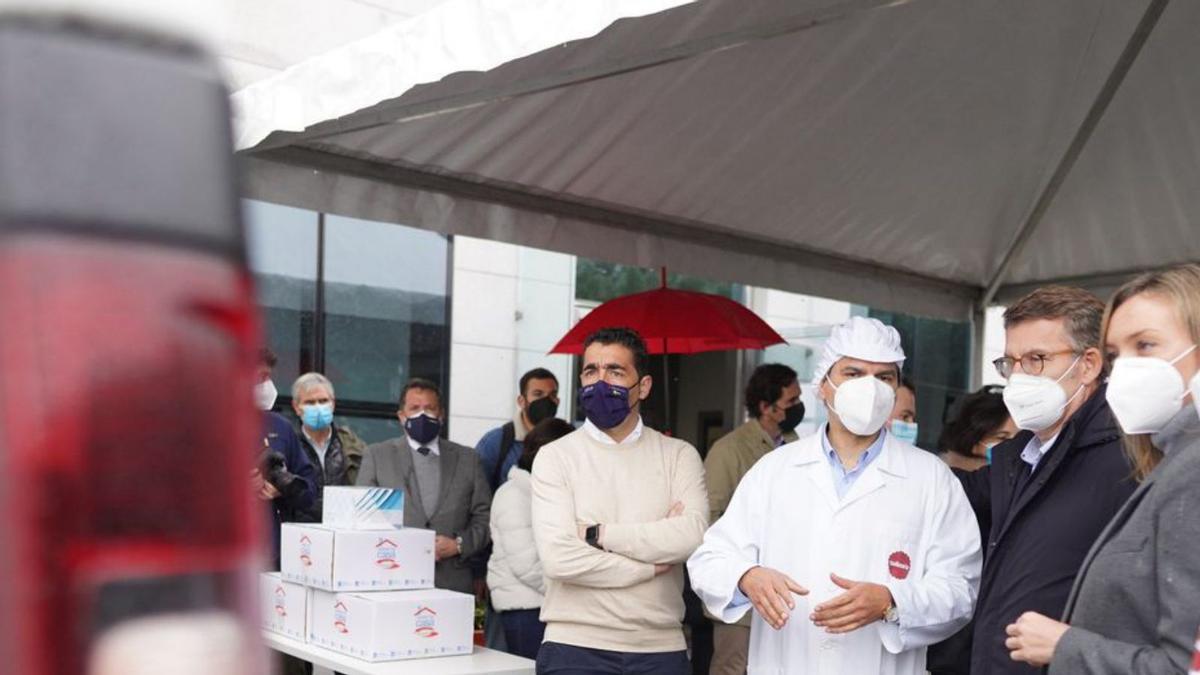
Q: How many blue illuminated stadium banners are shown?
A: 0